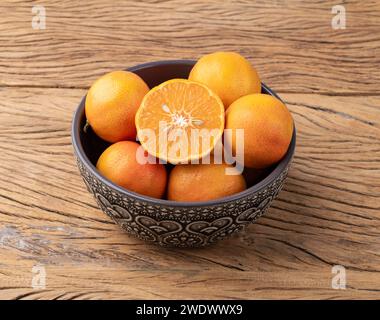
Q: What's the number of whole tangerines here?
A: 5